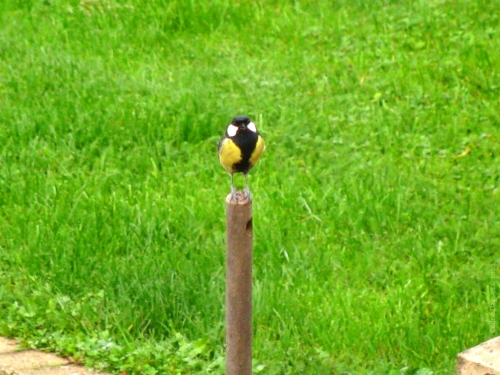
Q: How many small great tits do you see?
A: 1